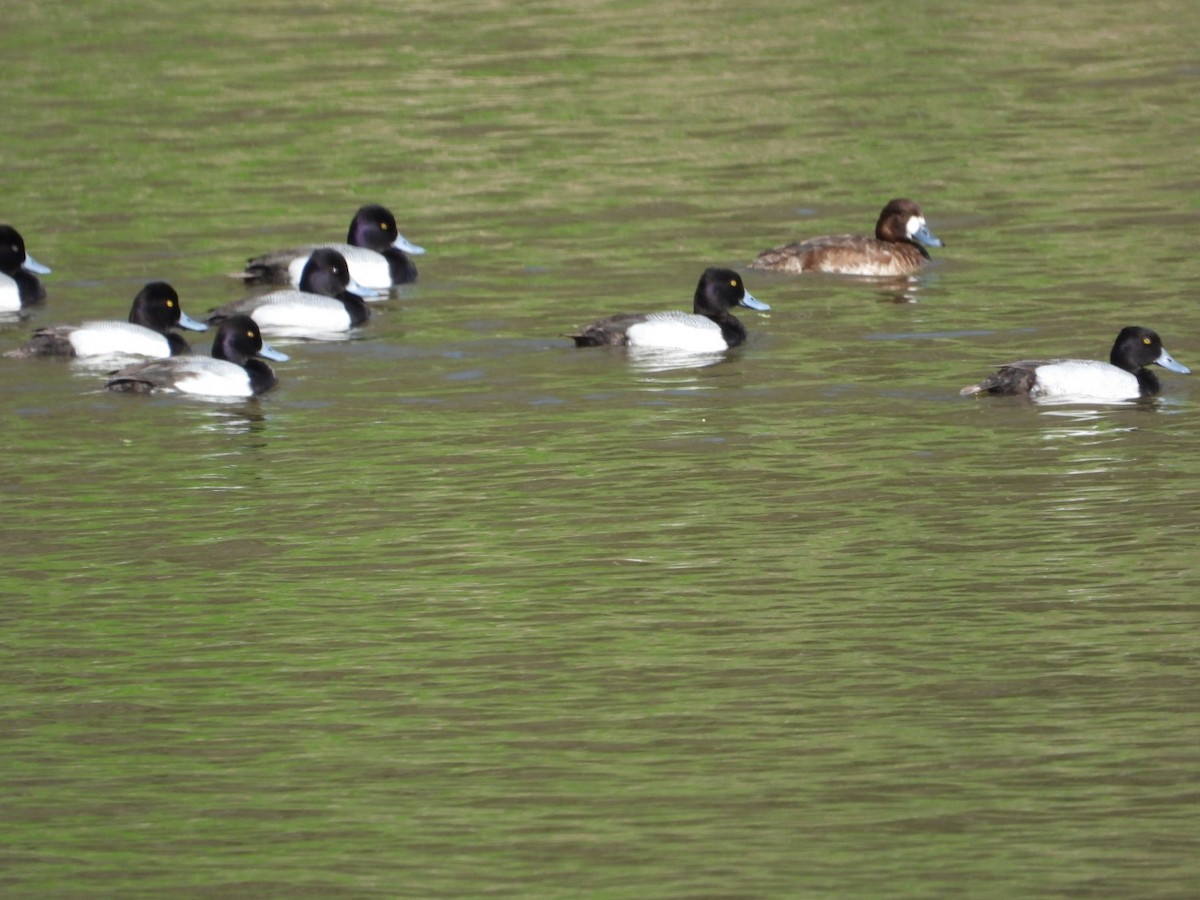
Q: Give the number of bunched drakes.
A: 5